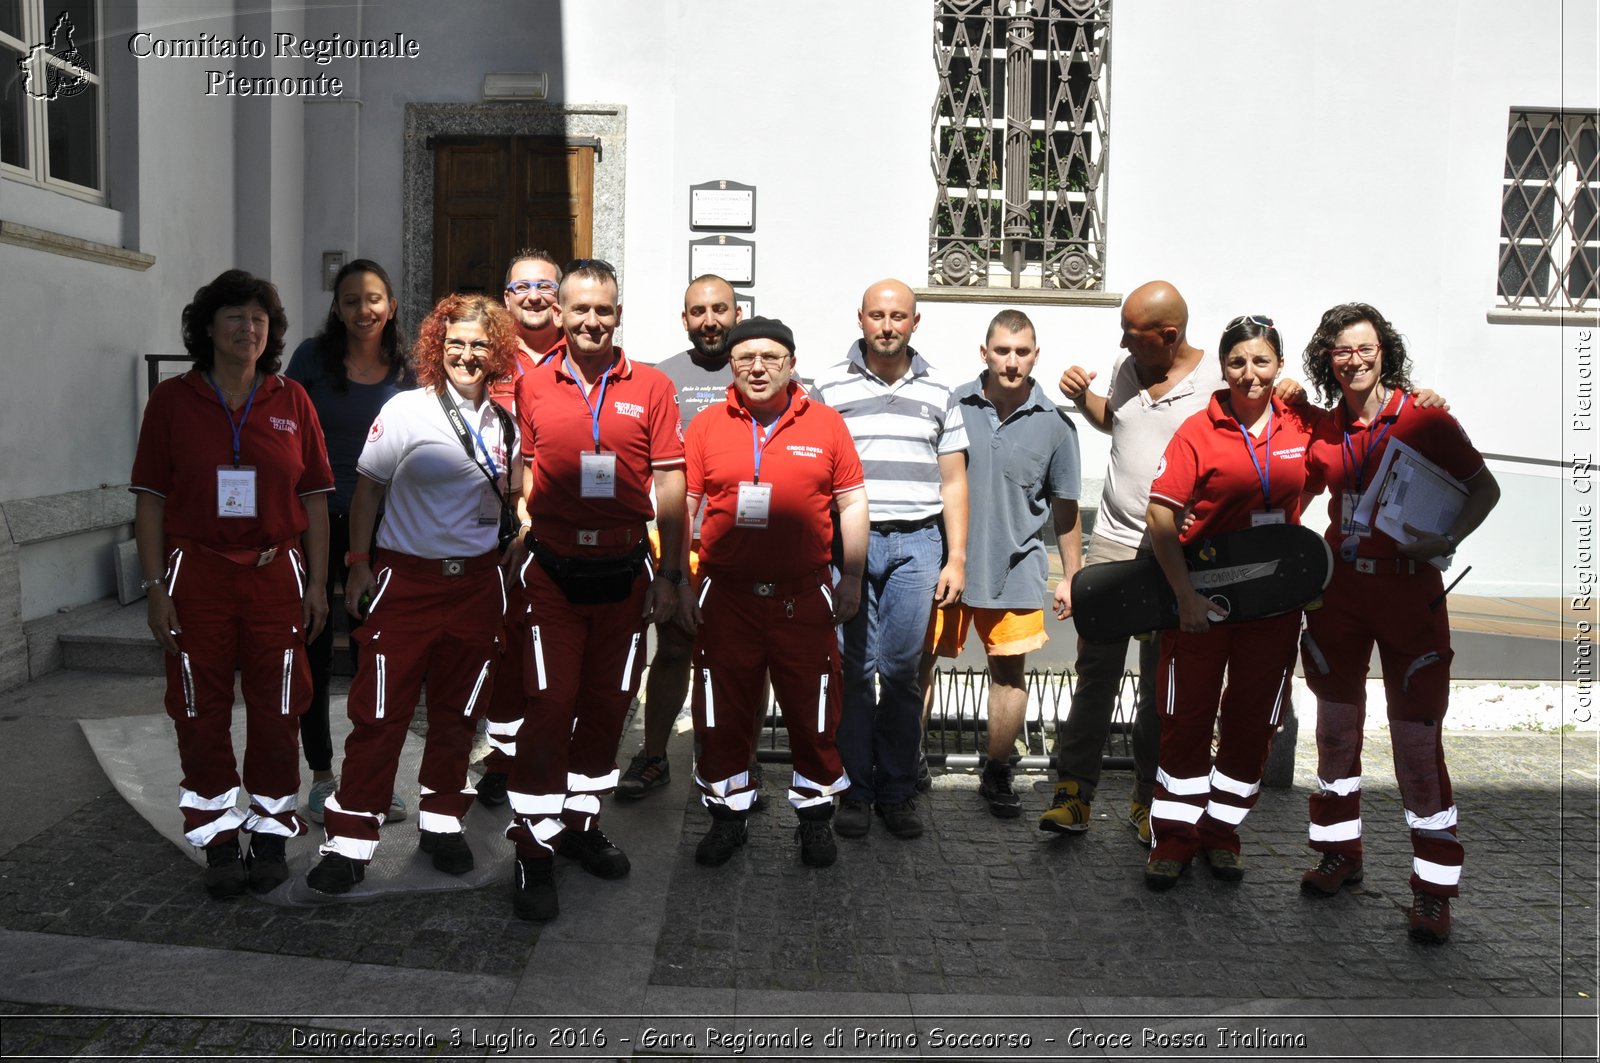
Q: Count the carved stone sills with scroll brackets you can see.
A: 0